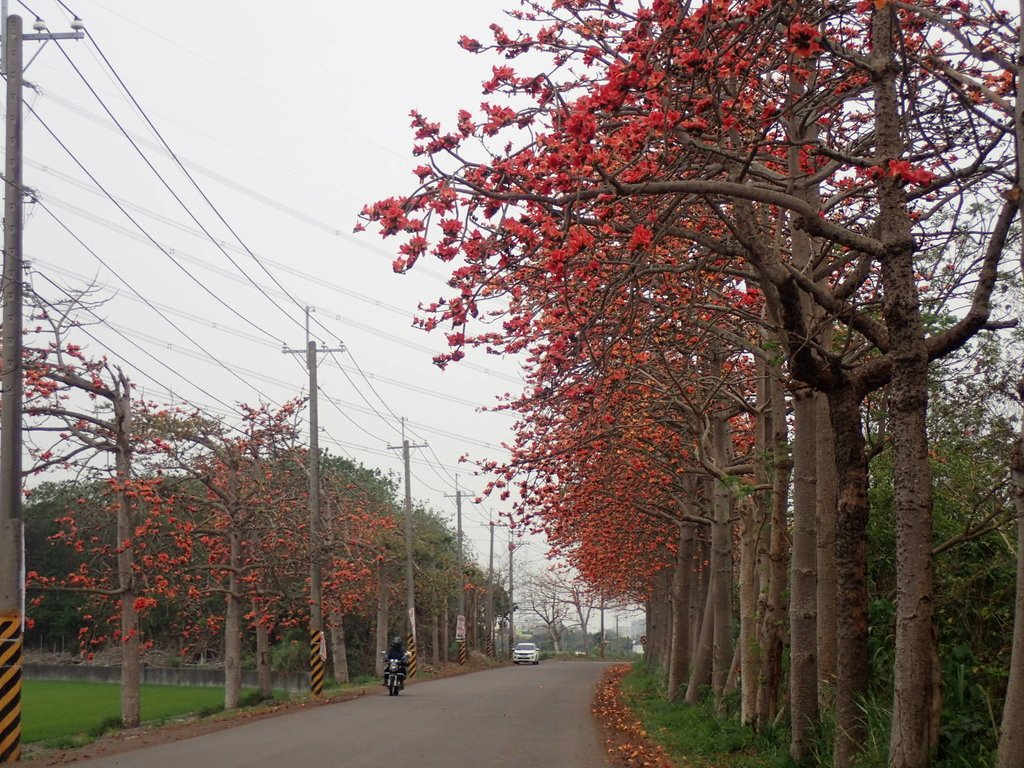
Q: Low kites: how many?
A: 0